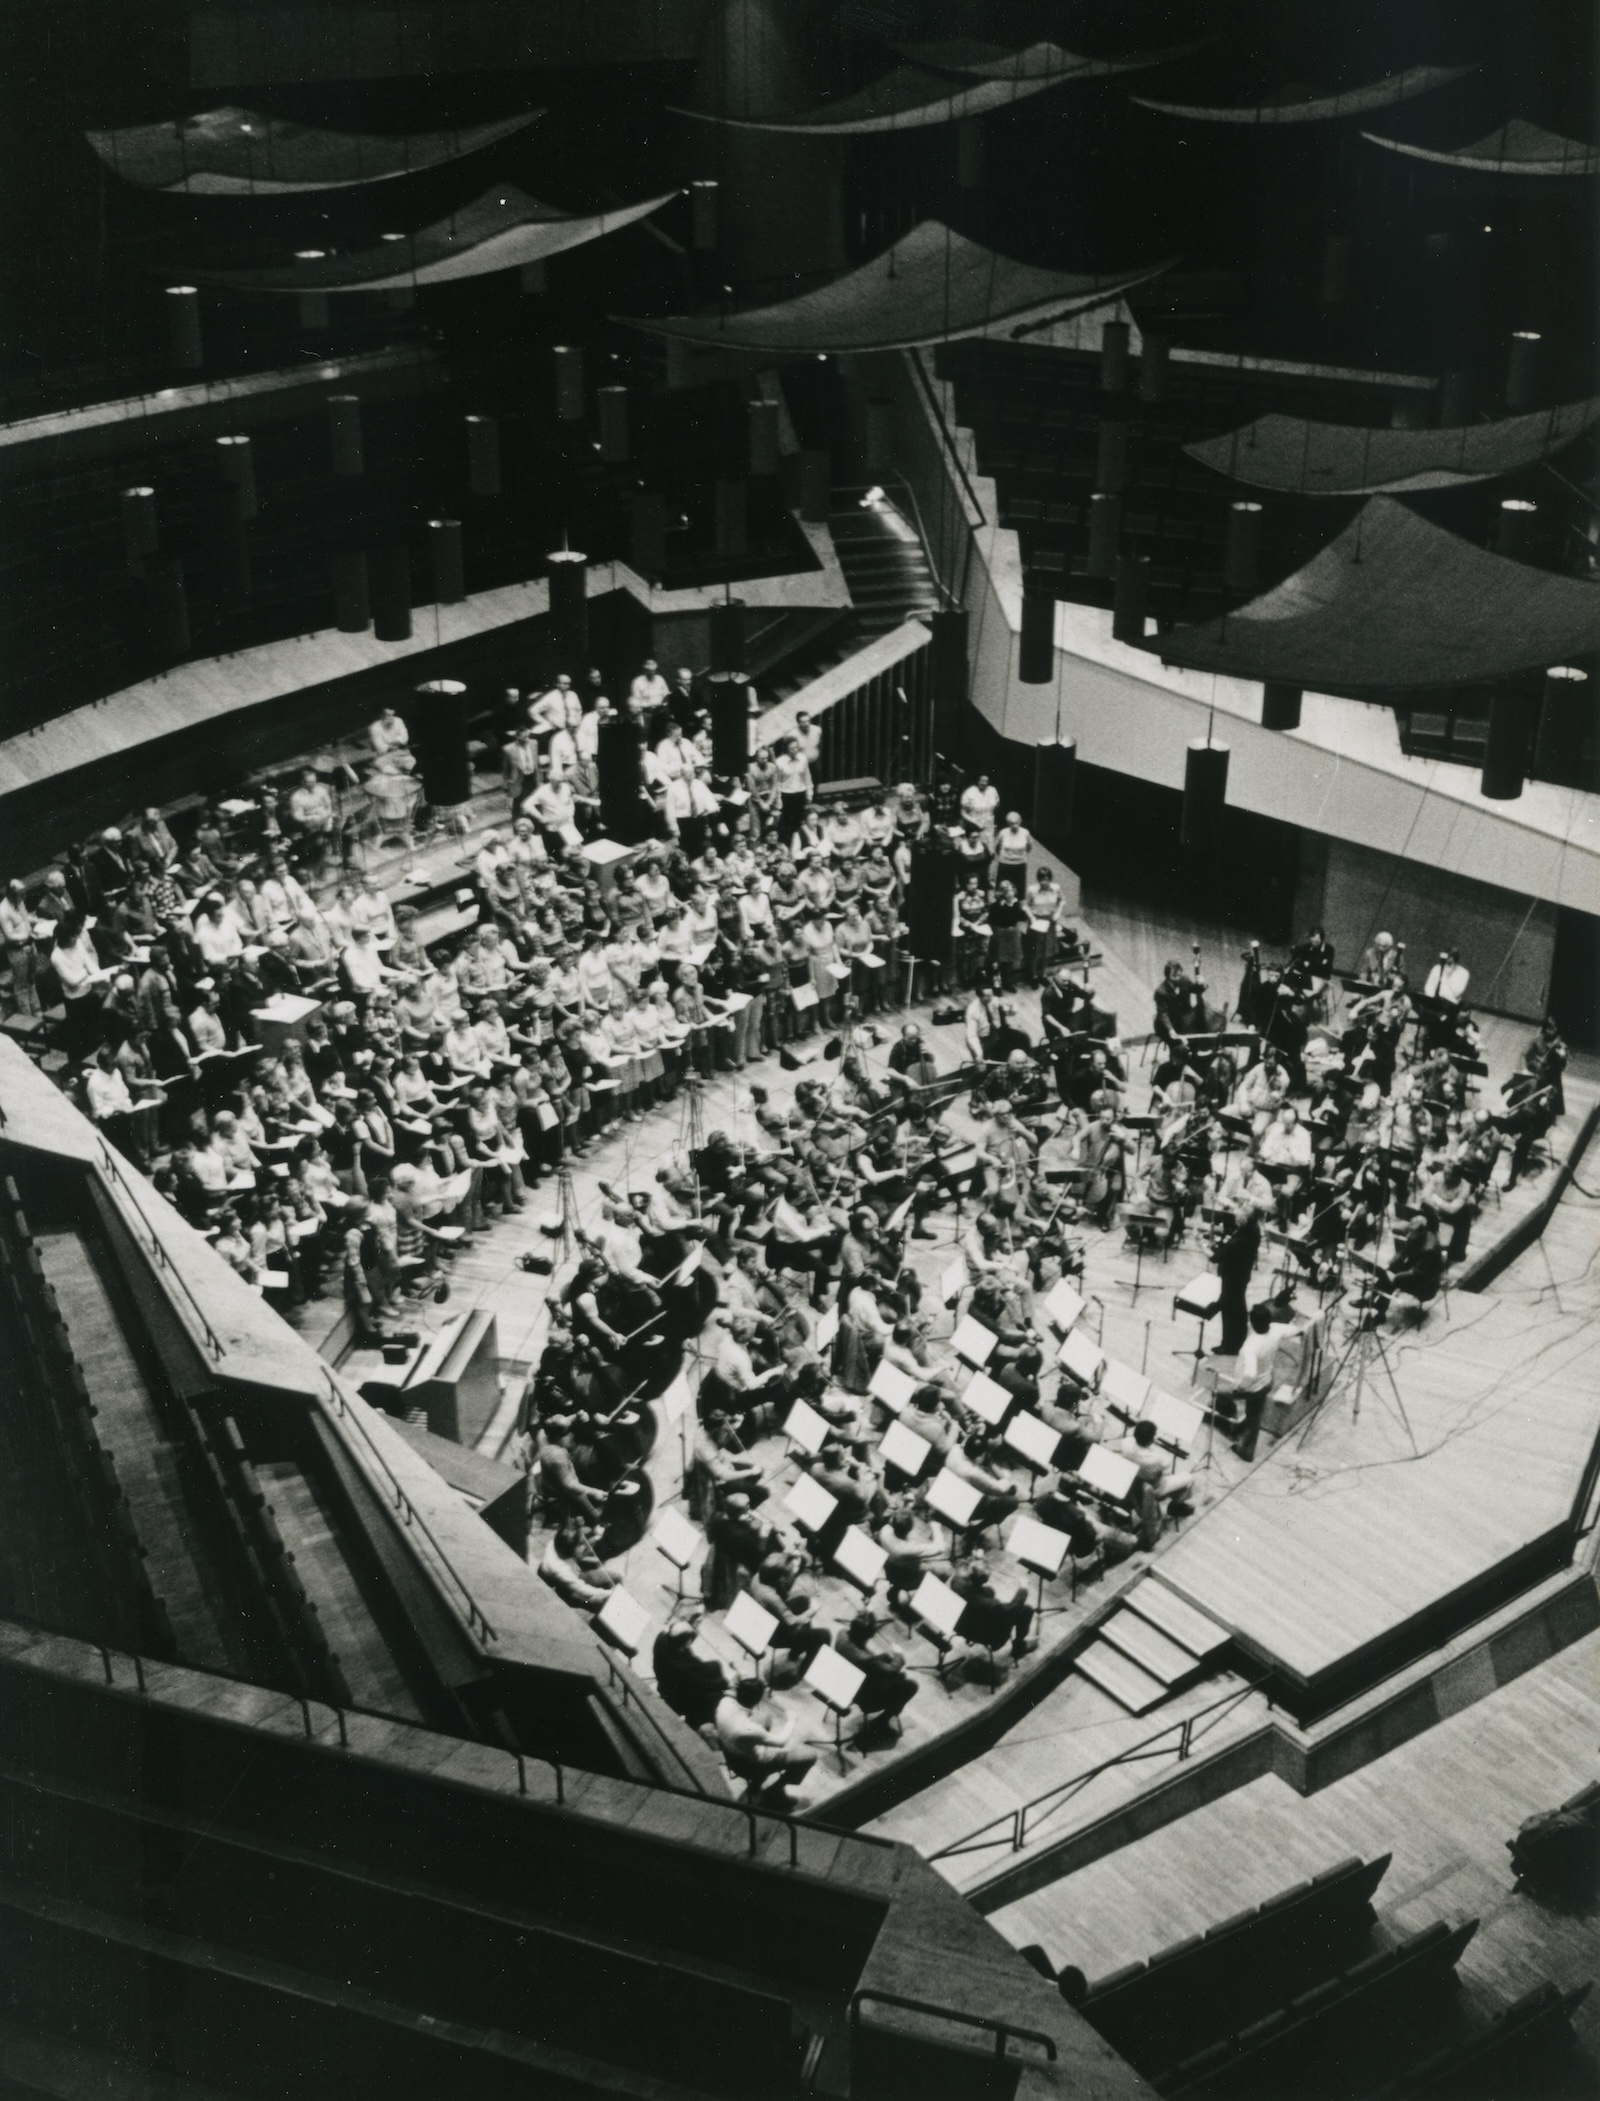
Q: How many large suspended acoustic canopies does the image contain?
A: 9